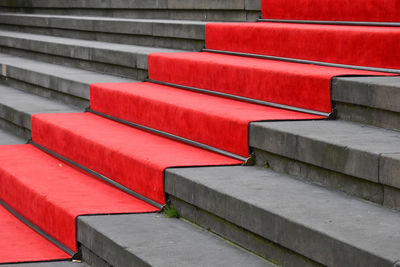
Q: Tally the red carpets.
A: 1